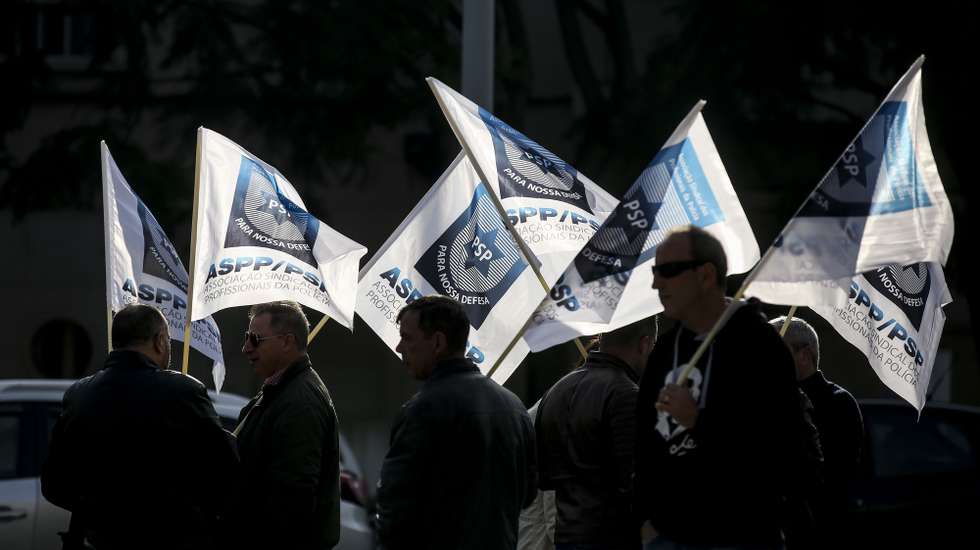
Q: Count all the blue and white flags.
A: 7